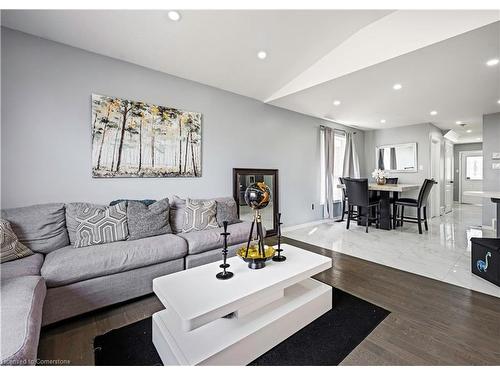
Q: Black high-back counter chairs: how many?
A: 4